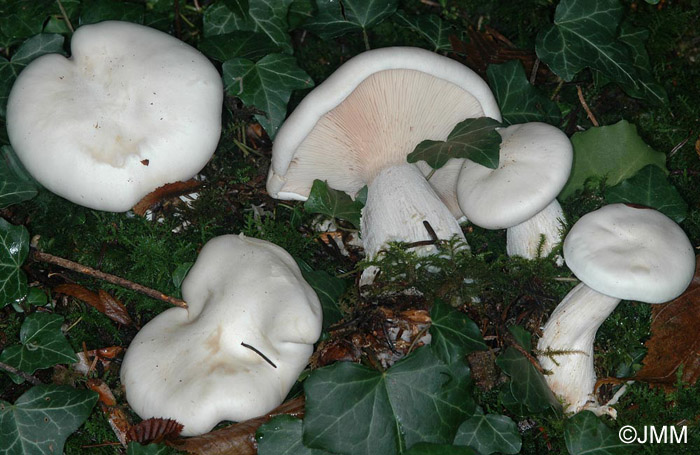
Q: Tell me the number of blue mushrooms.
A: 0